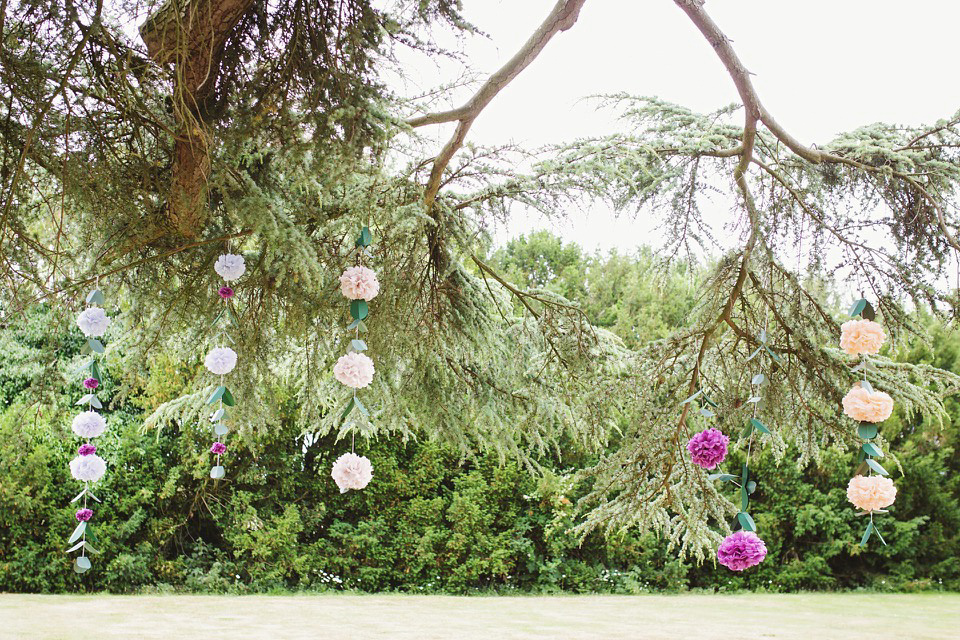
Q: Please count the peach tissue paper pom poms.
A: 3